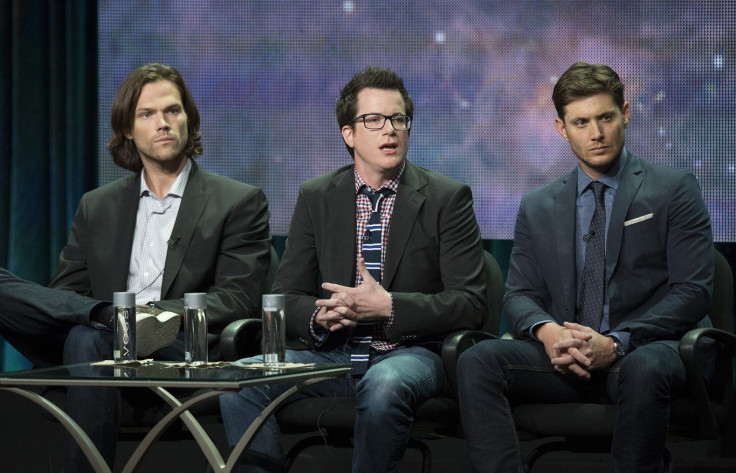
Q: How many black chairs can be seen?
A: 3